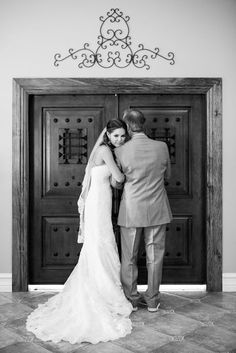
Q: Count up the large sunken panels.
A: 4